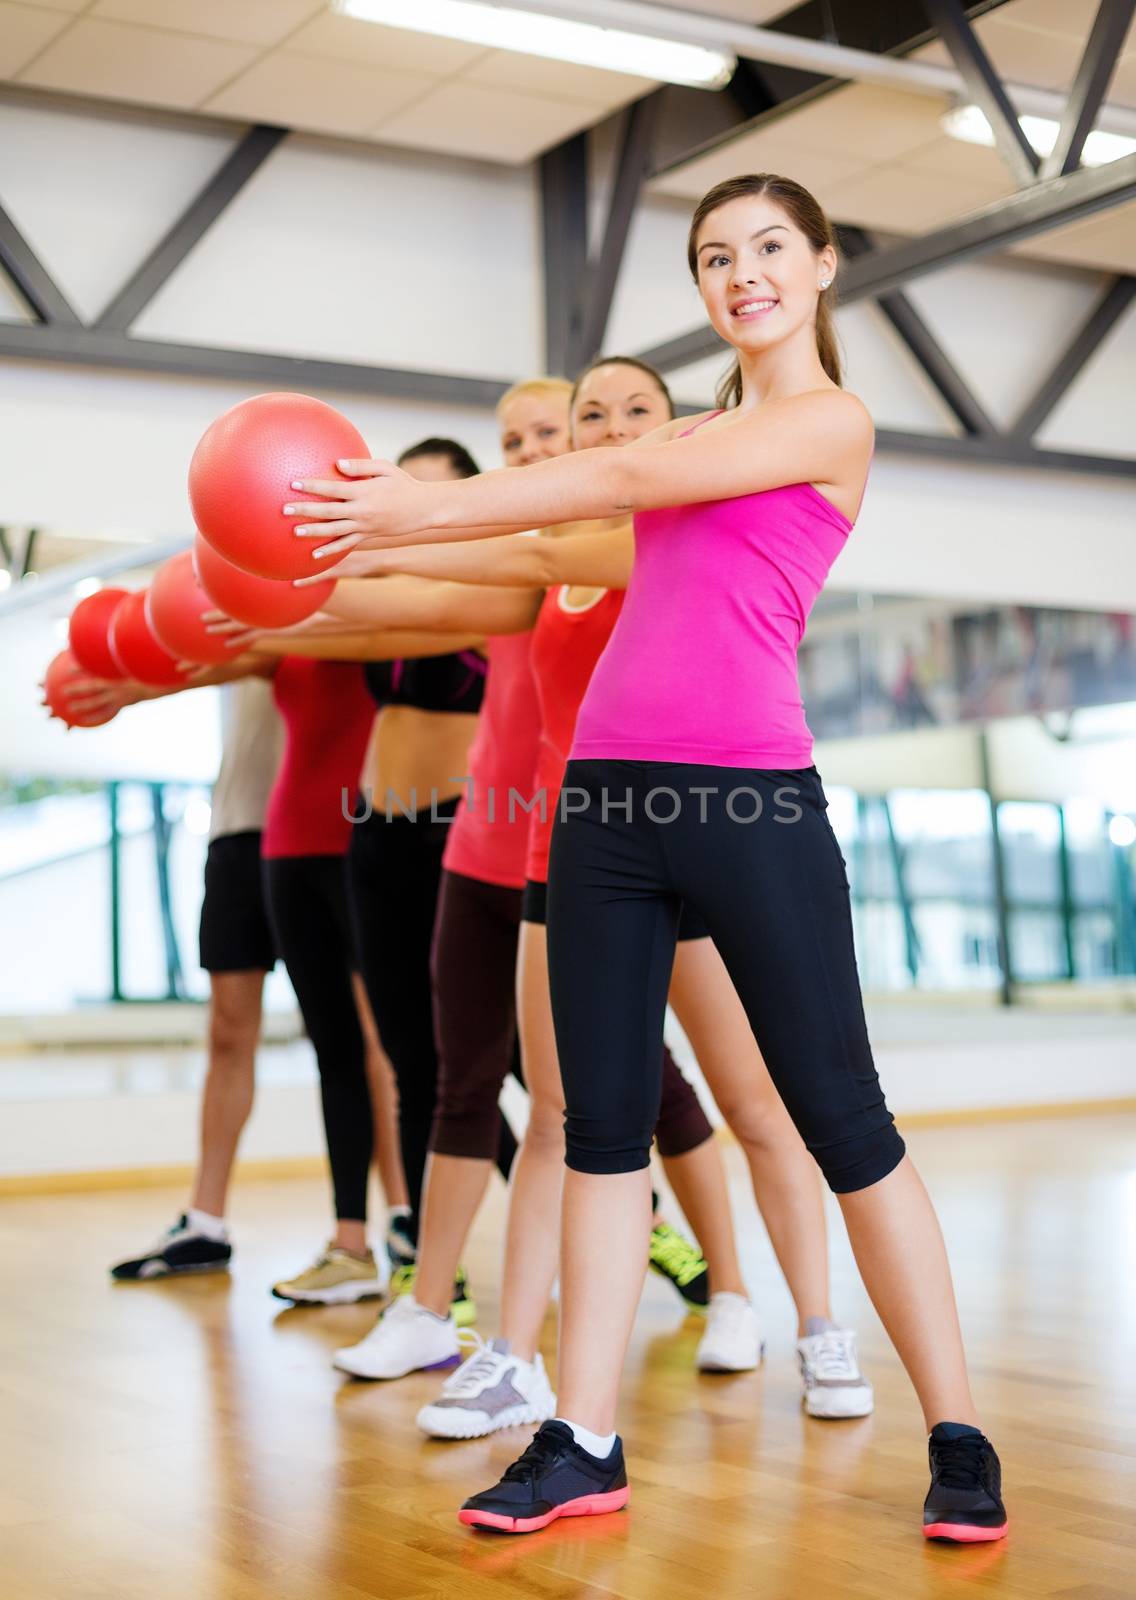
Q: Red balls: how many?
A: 6